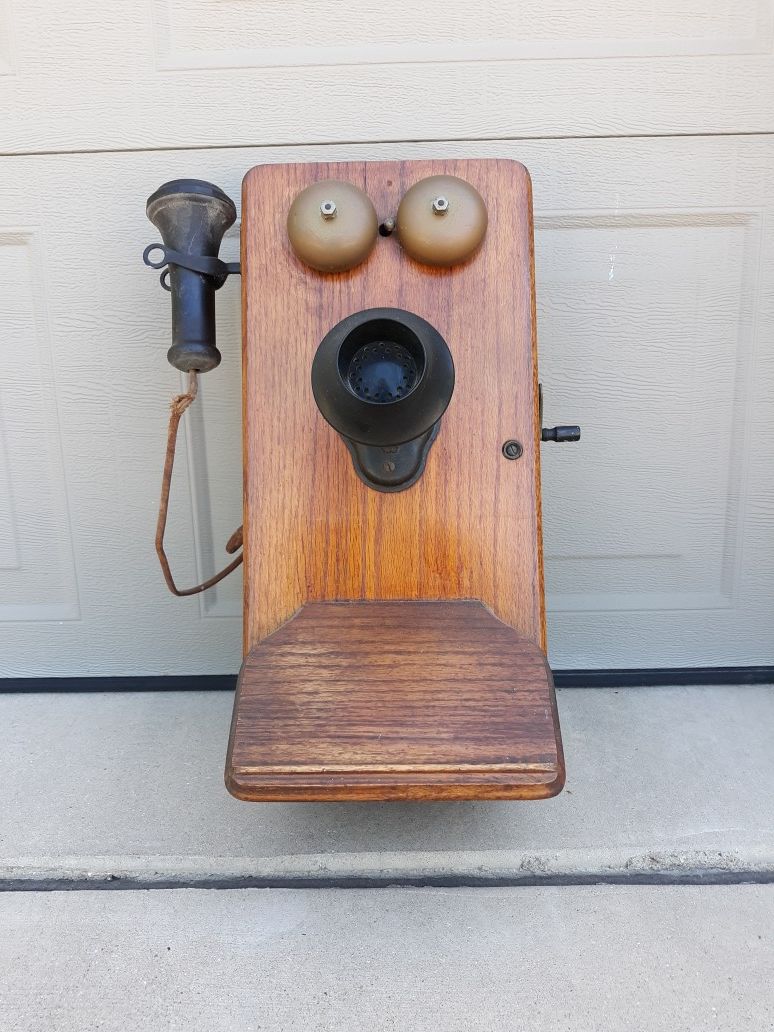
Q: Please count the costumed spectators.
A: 0